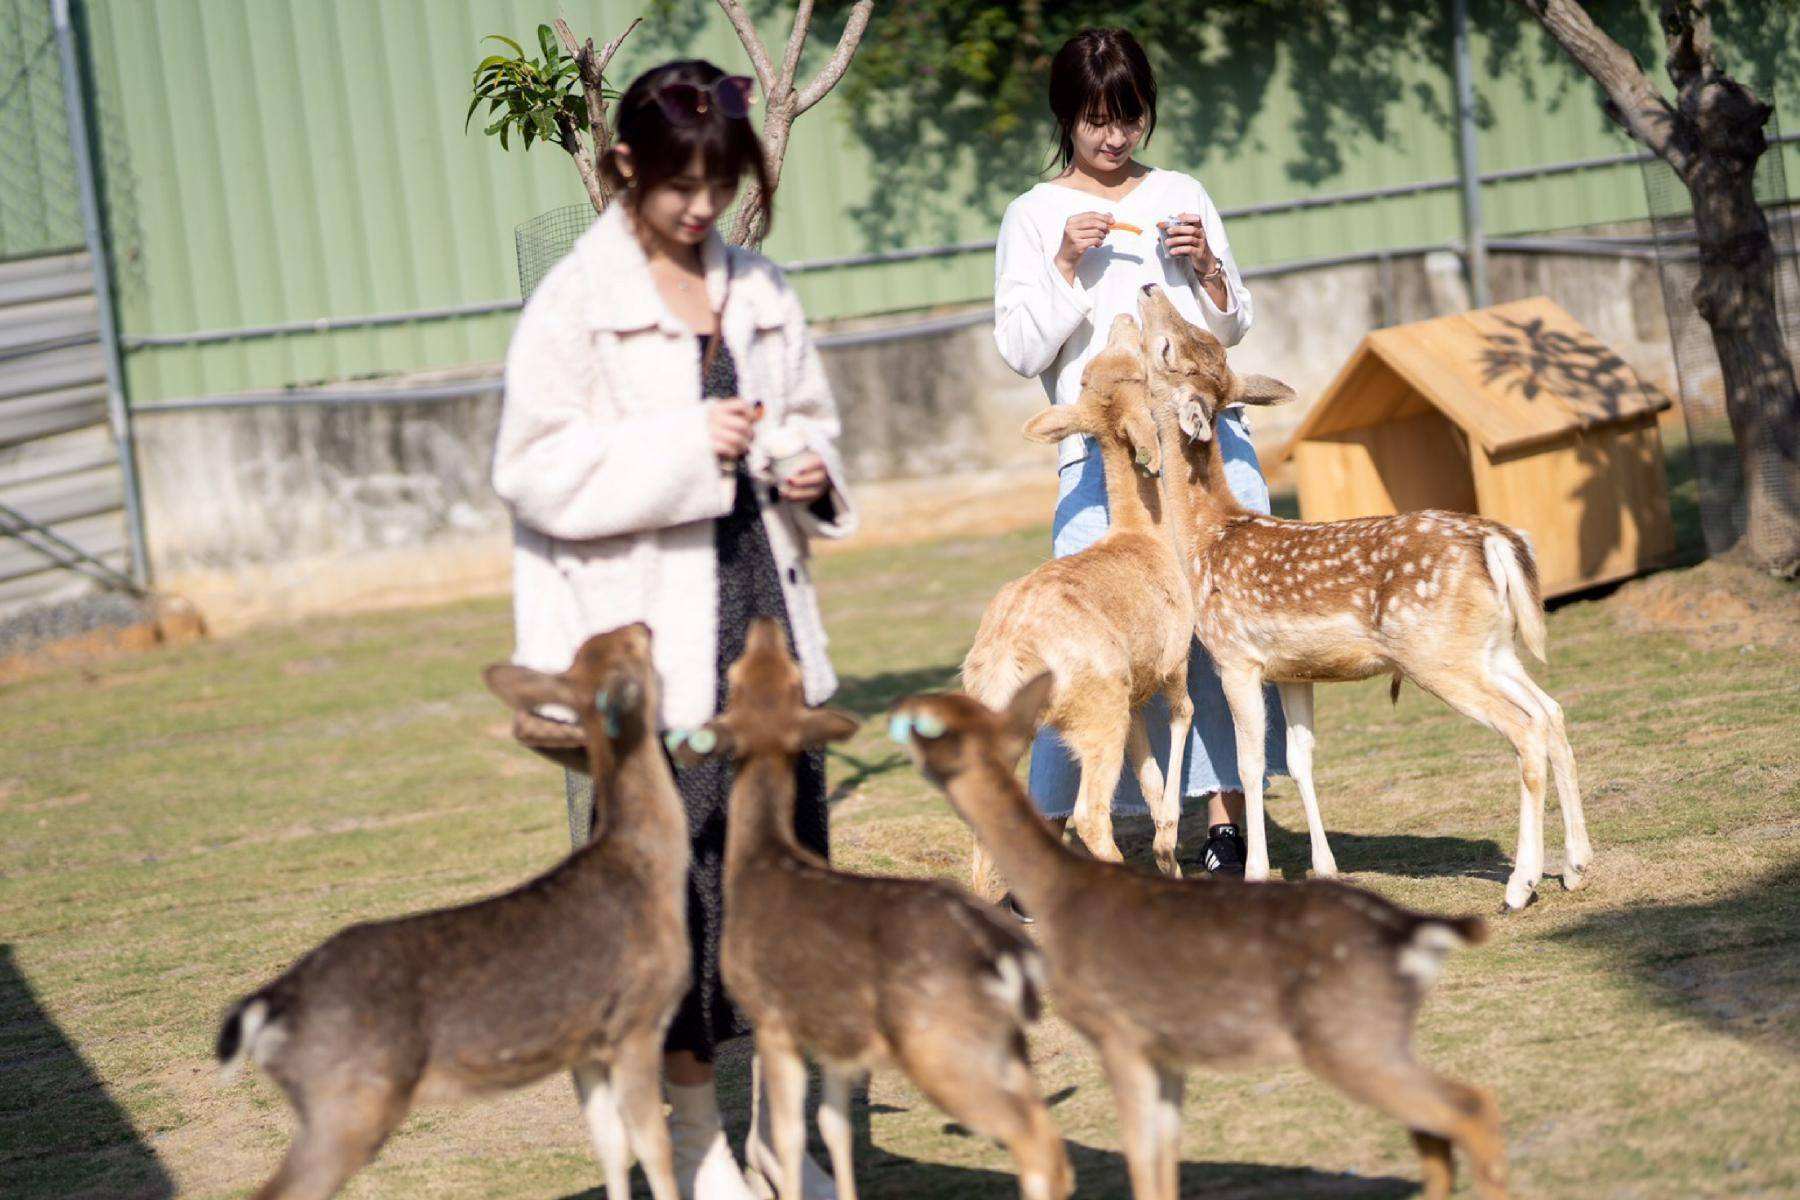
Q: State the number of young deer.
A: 5